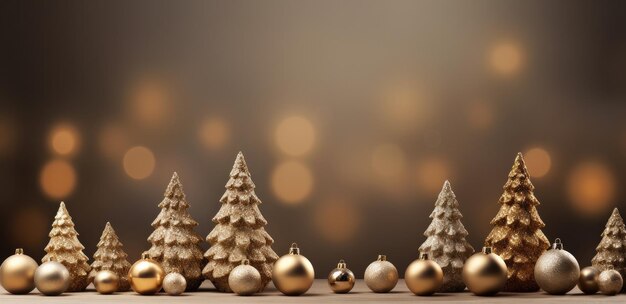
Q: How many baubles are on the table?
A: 14